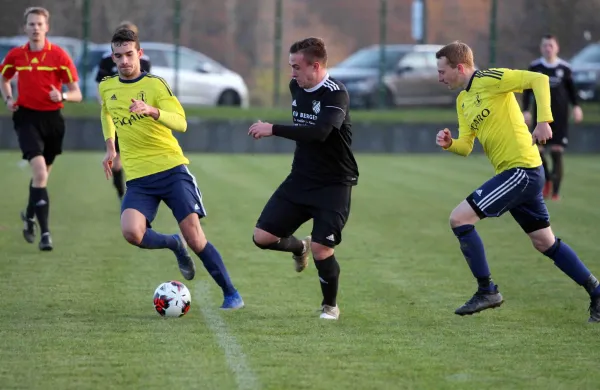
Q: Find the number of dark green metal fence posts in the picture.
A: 5